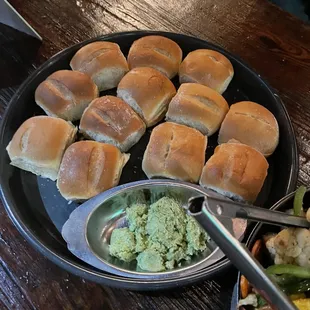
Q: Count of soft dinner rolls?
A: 12